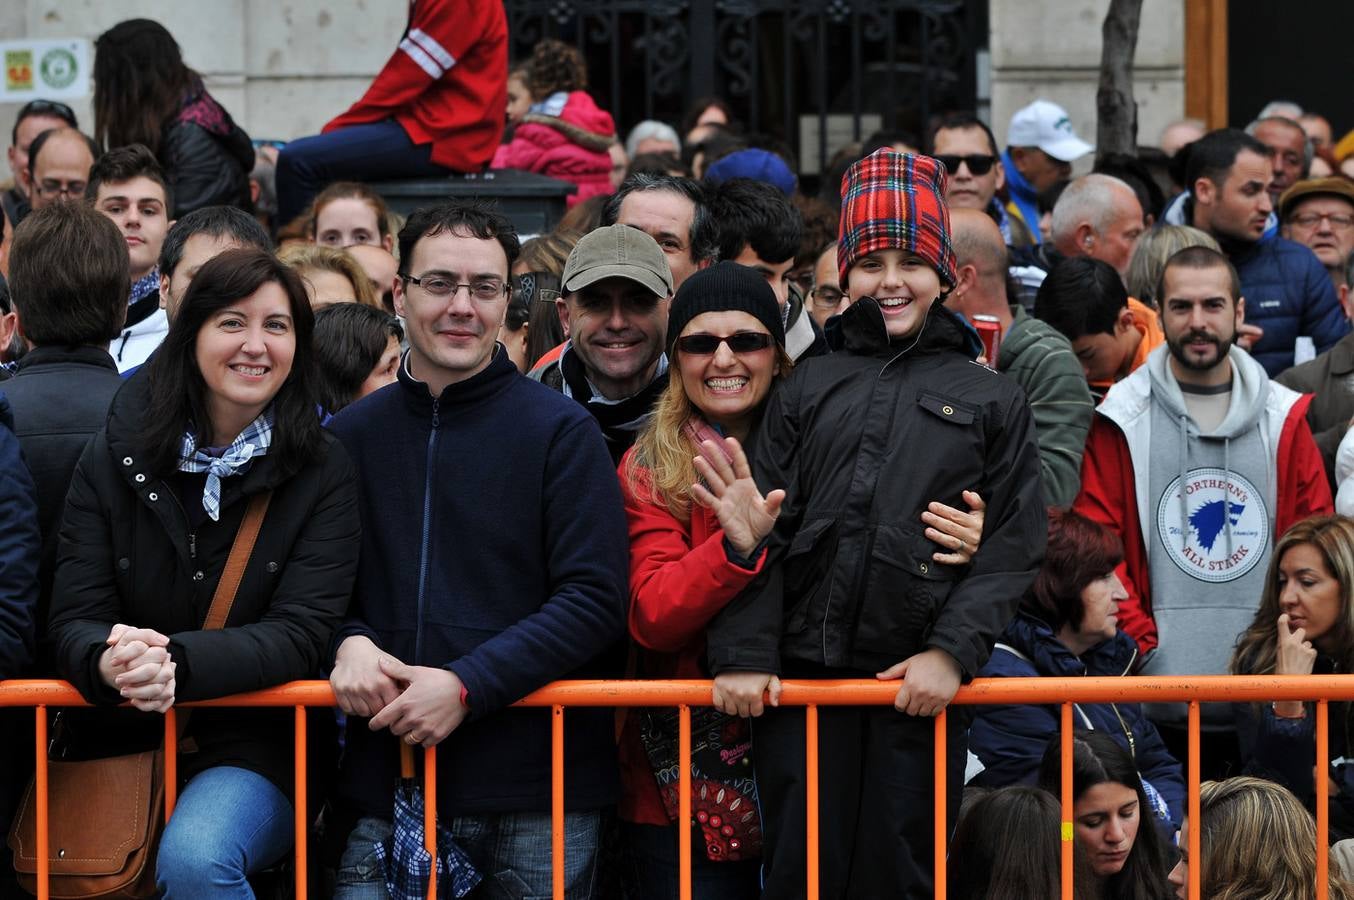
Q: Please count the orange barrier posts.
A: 11